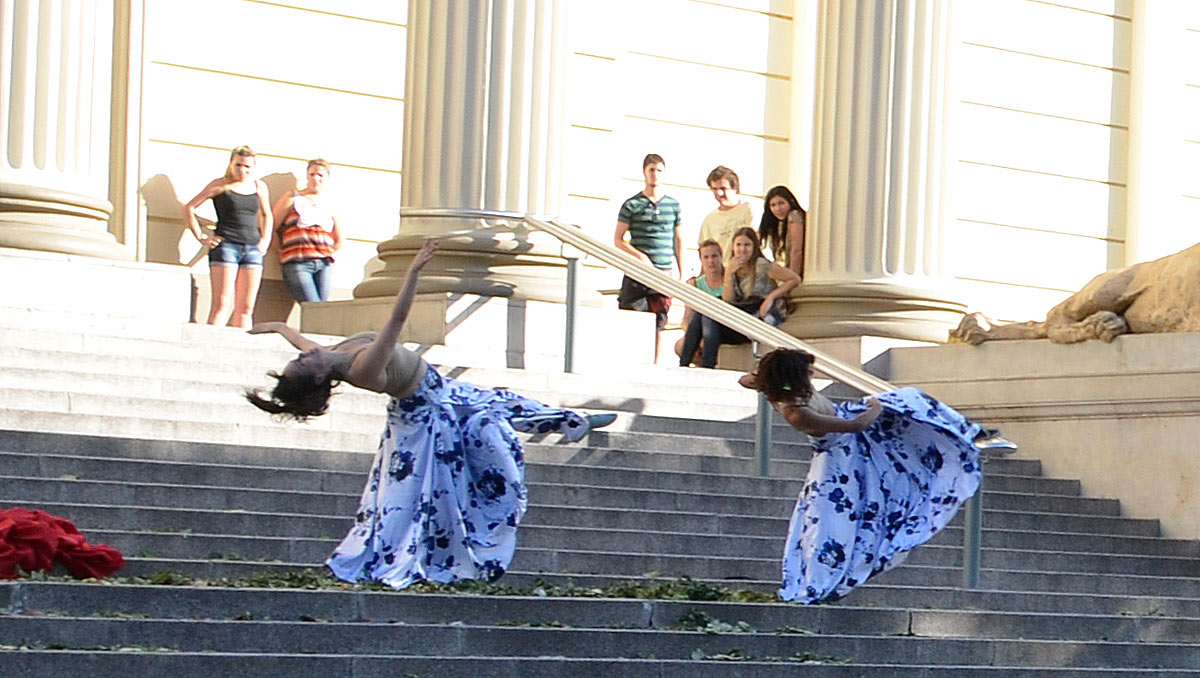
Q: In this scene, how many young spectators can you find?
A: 7